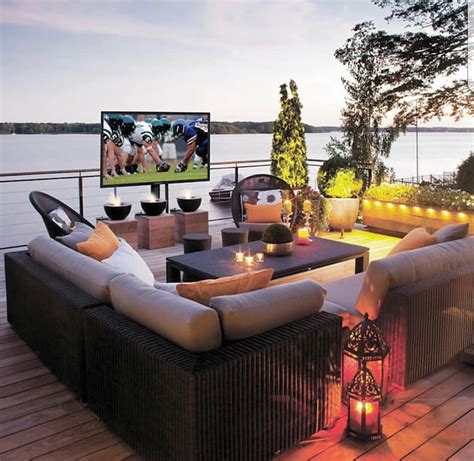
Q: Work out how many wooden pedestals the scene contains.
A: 3